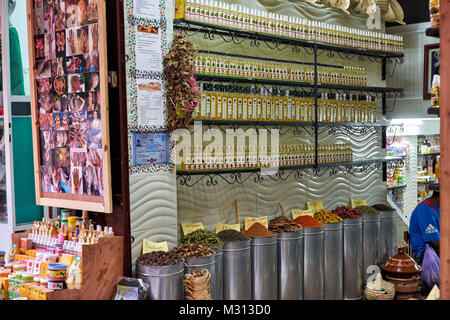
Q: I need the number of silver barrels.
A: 11